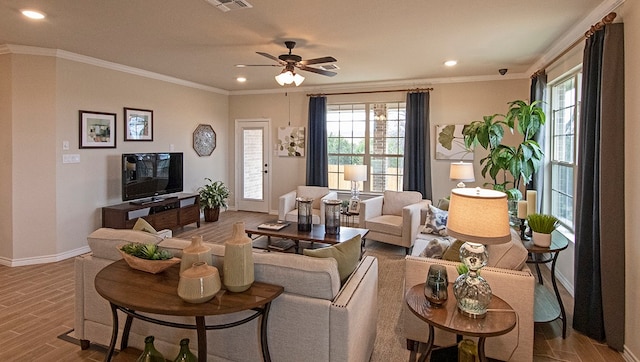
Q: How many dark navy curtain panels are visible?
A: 4